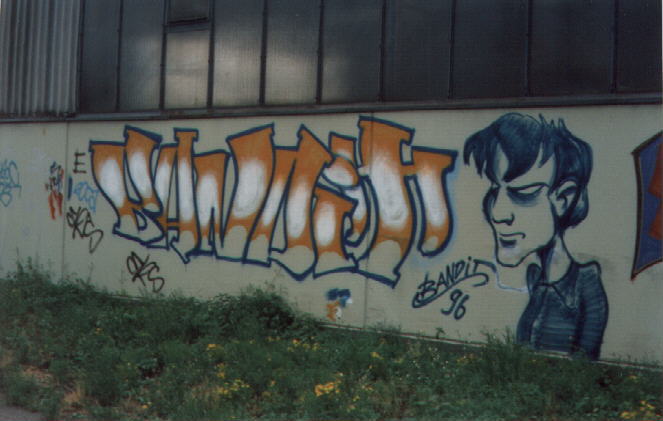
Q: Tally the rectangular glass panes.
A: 11